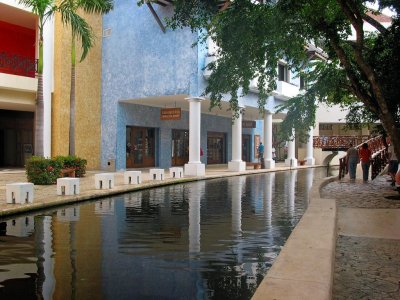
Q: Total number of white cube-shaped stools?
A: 6